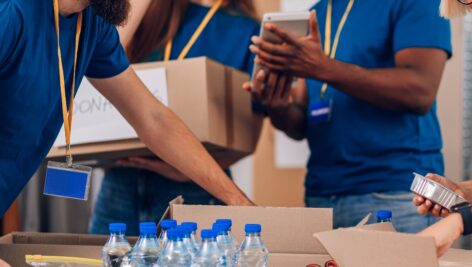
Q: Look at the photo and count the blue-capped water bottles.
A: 11